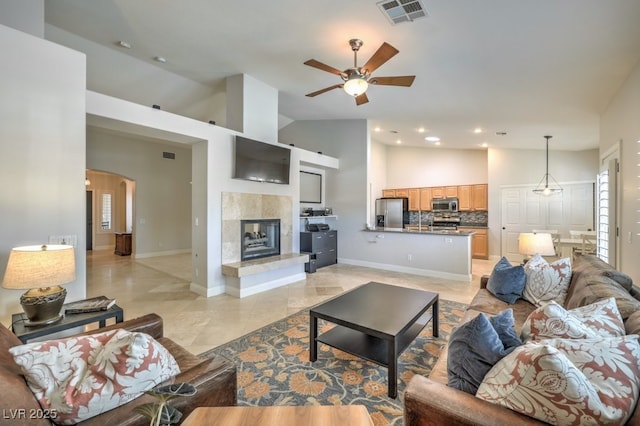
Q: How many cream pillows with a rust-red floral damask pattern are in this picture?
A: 4